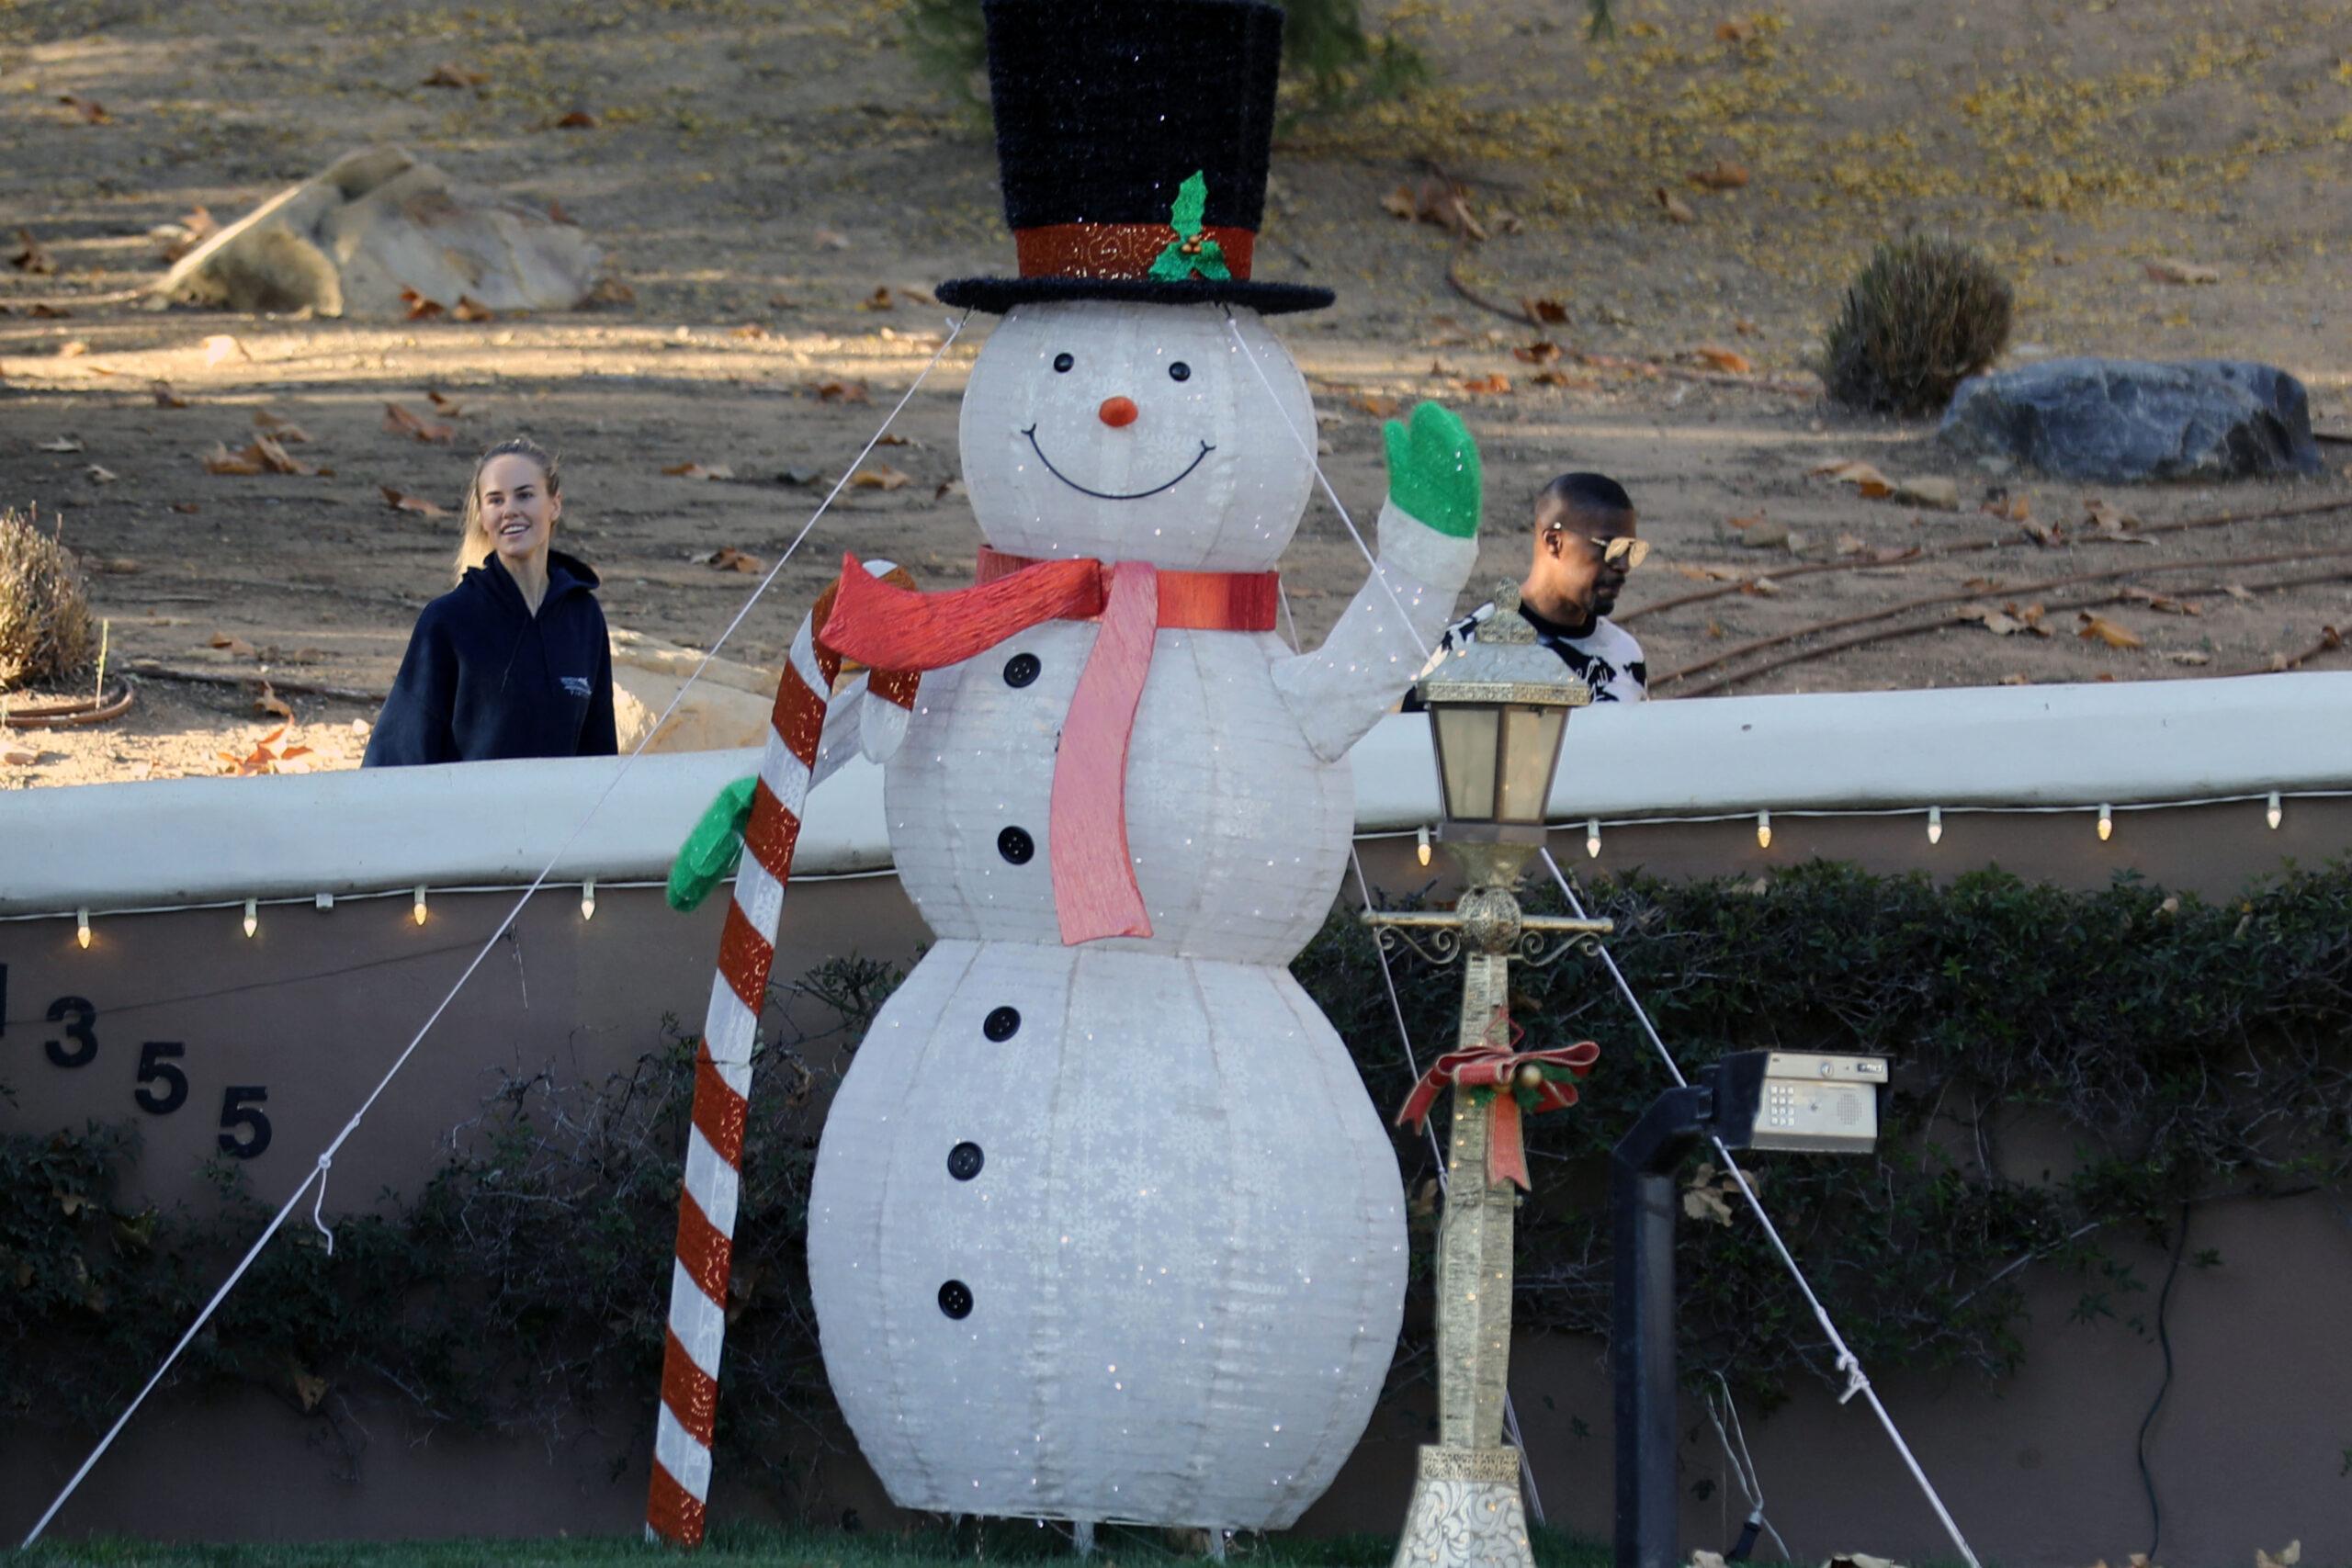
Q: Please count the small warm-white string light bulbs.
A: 10